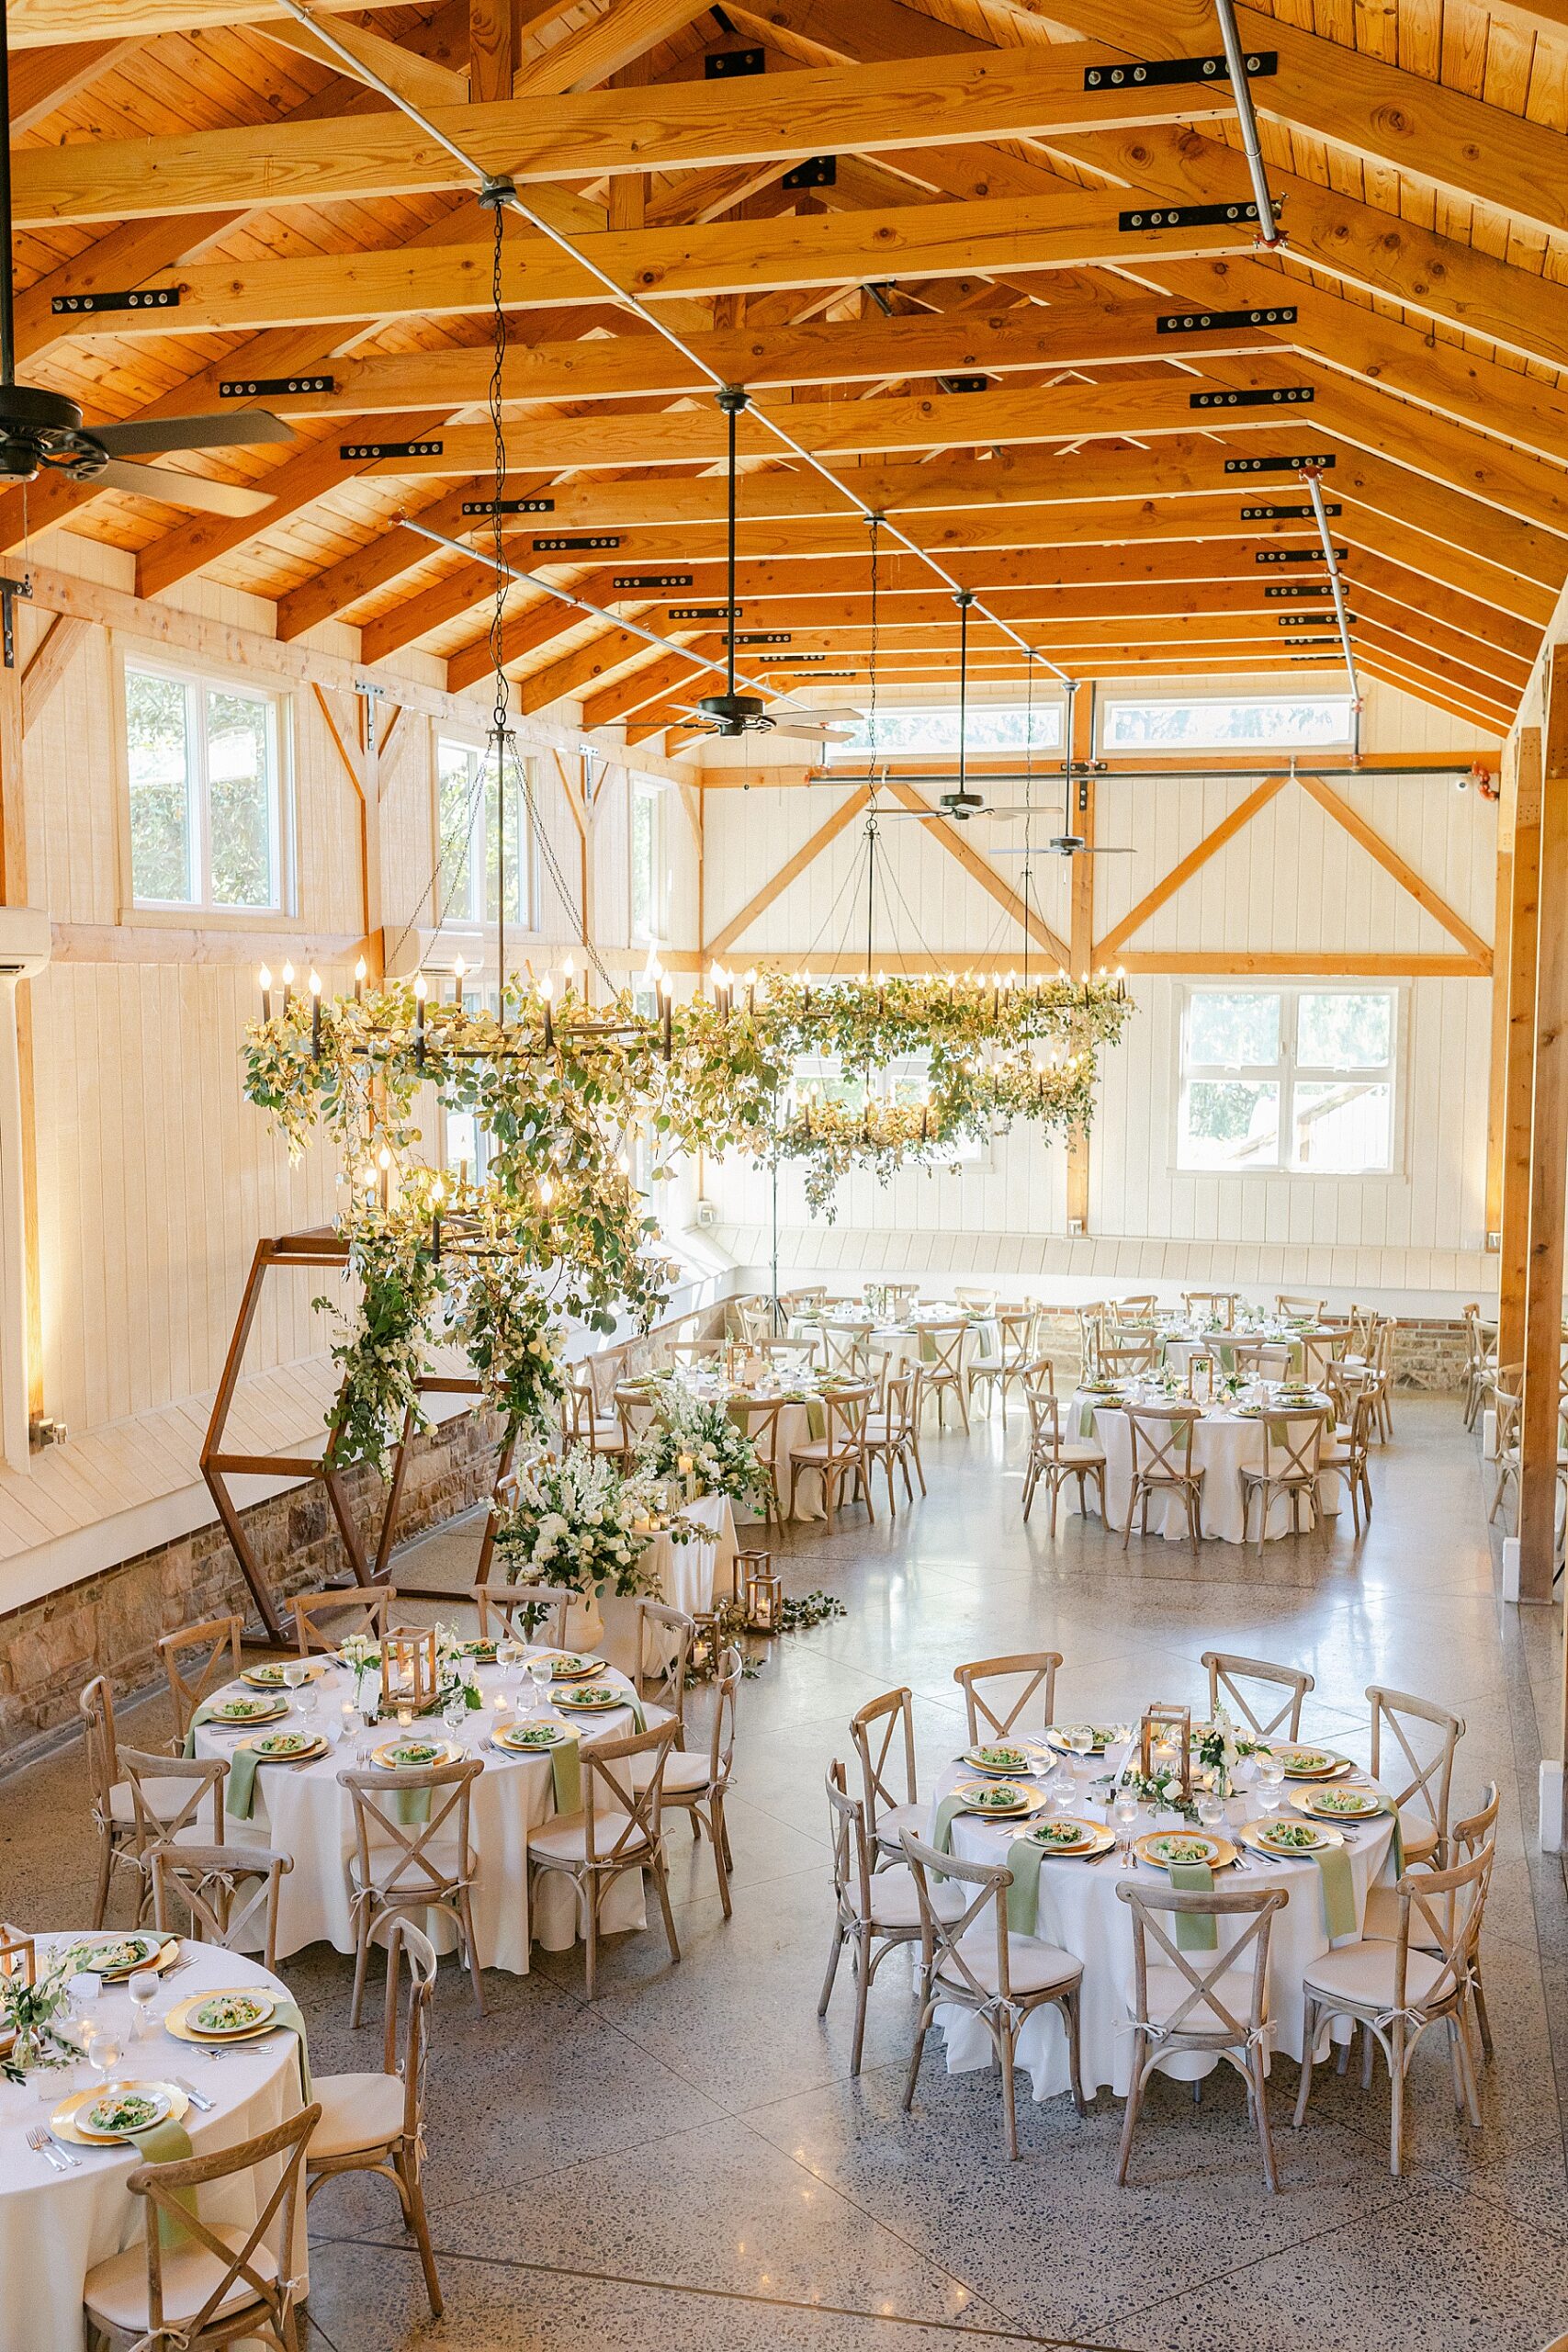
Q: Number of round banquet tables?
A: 7